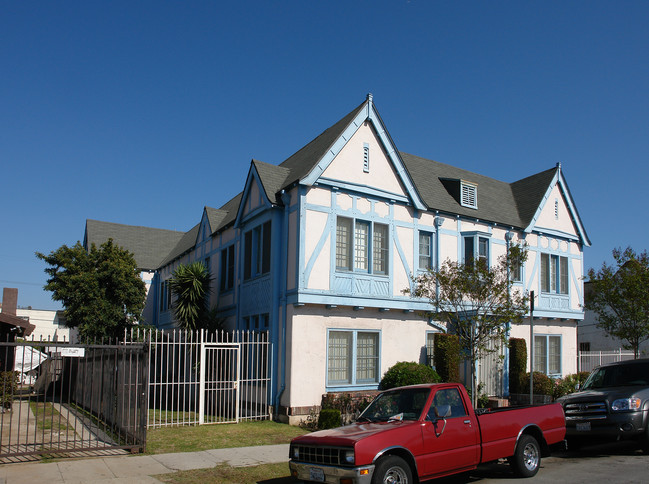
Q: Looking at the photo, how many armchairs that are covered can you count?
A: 0